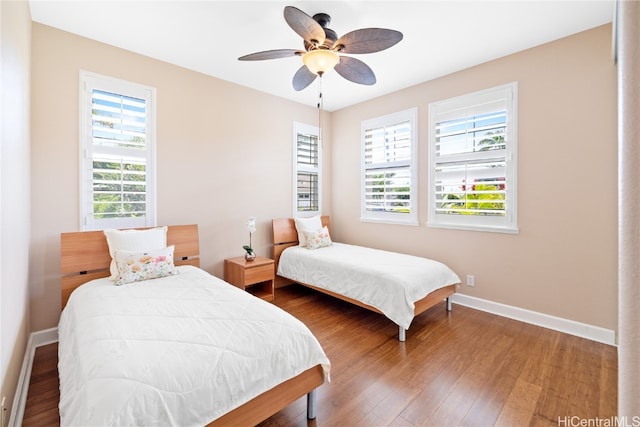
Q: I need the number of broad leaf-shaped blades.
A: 5